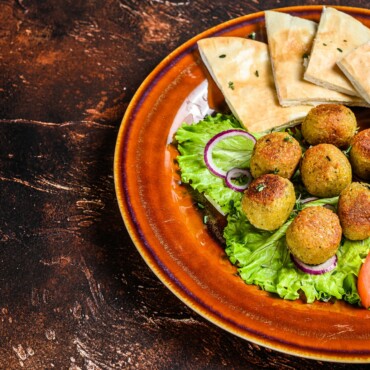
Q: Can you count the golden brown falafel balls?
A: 7